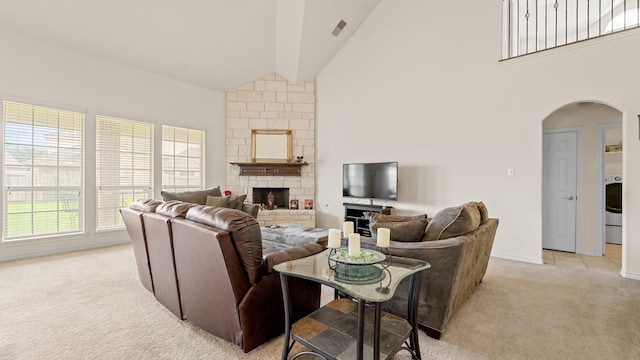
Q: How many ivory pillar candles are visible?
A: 4